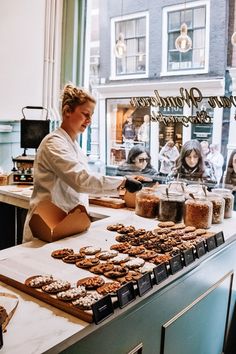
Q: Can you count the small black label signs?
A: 9